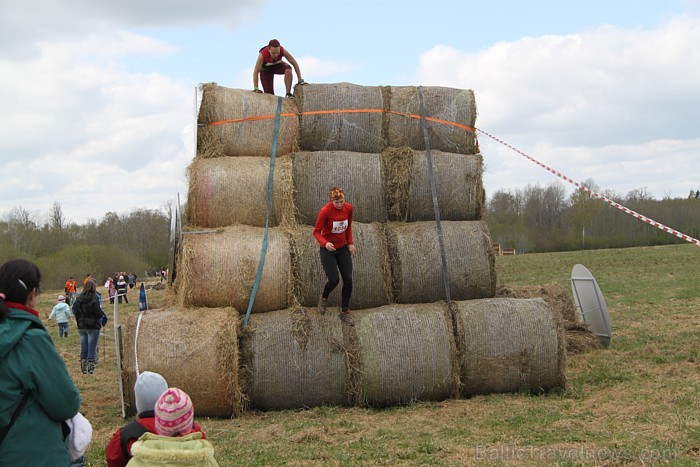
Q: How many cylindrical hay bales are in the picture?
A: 13